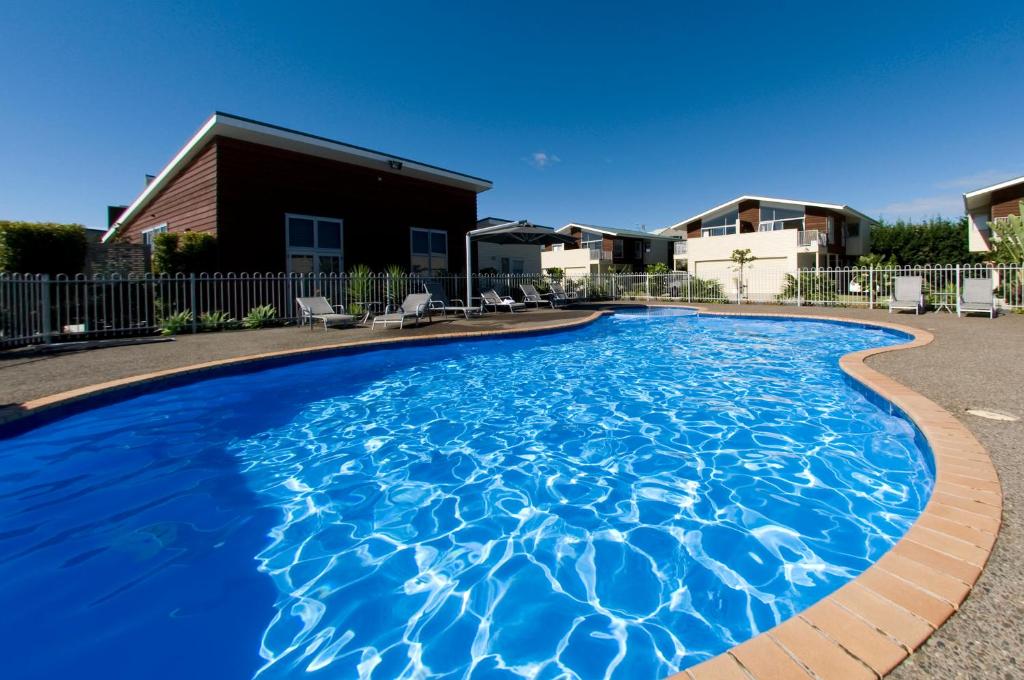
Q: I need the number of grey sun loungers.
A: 8